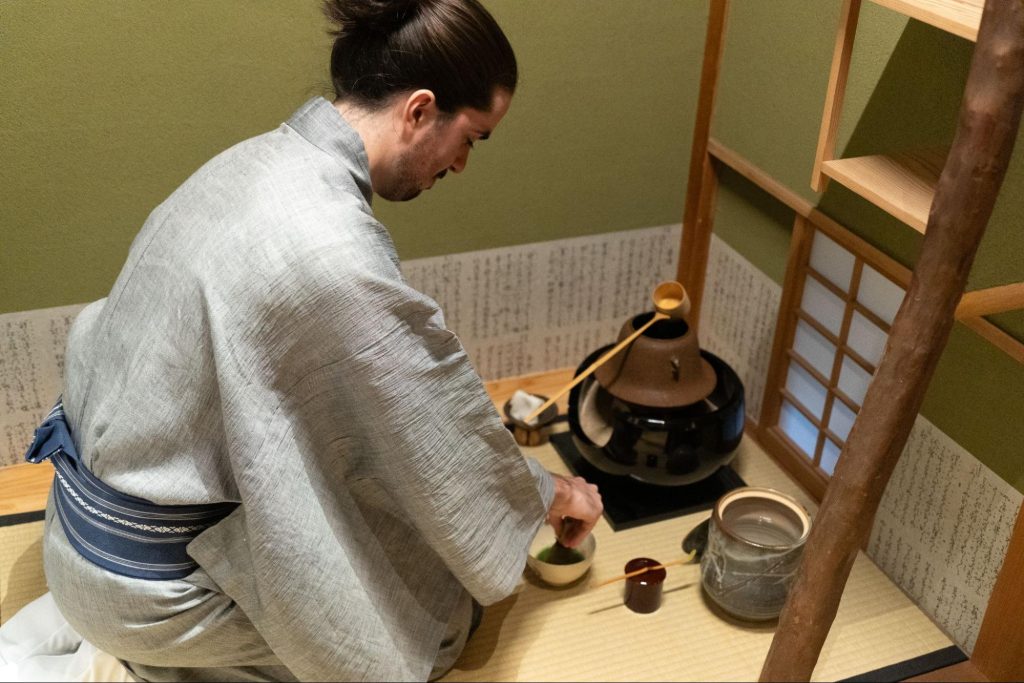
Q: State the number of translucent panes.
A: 10